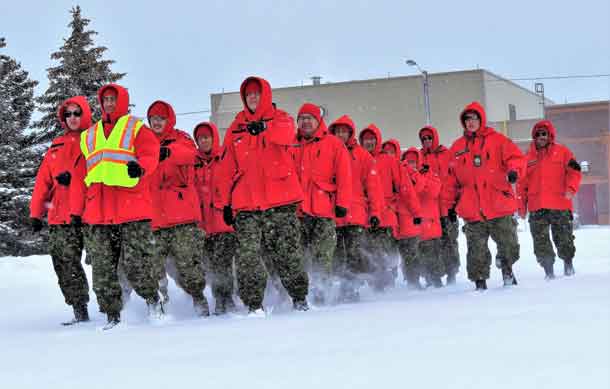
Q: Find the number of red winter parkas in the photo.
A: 13